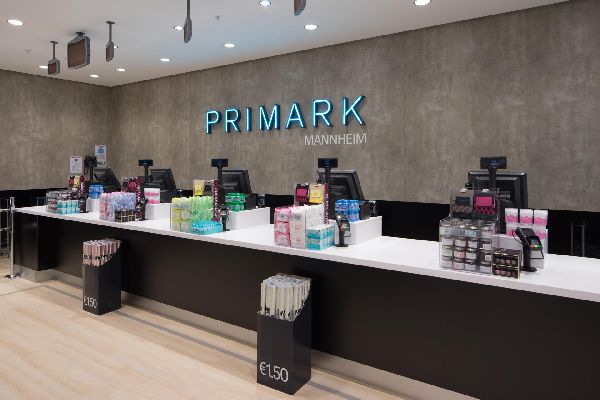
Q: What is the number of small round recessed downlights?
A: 11